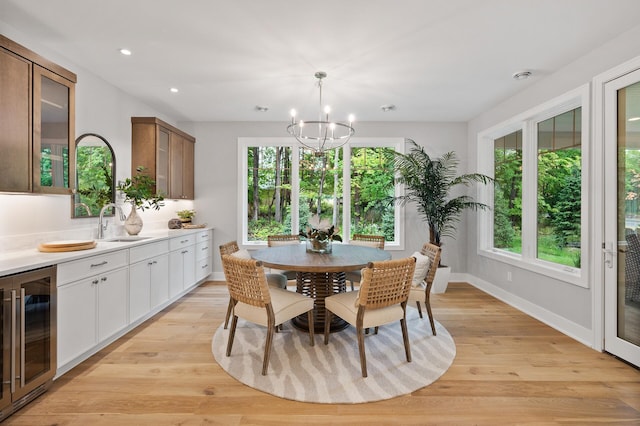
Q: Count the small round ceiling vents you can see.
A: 3